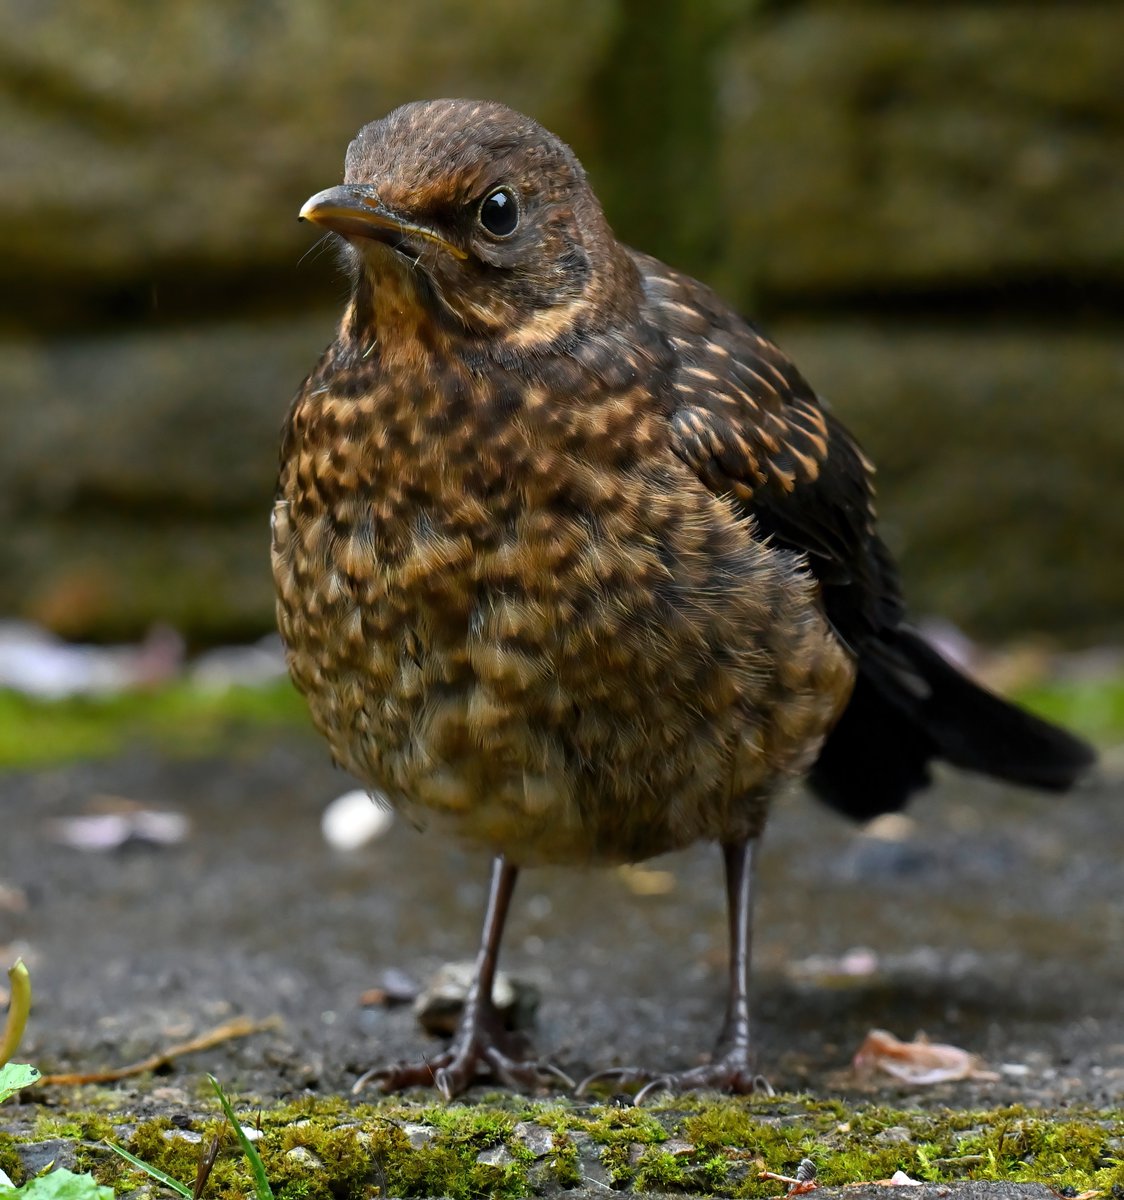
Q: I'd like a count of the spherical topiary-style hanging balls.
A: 0